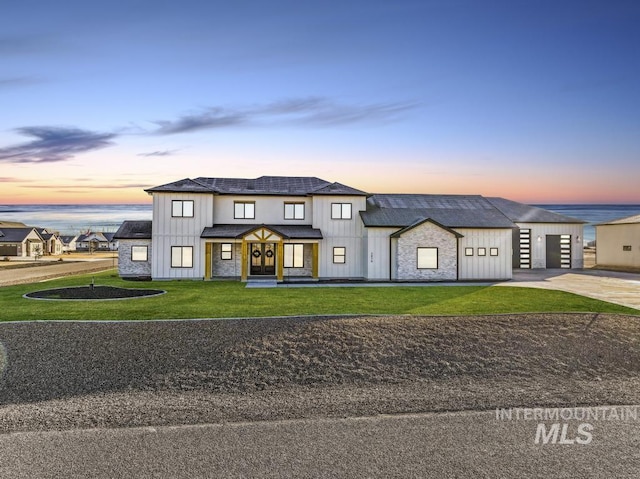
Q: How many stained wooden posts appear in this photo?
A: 4